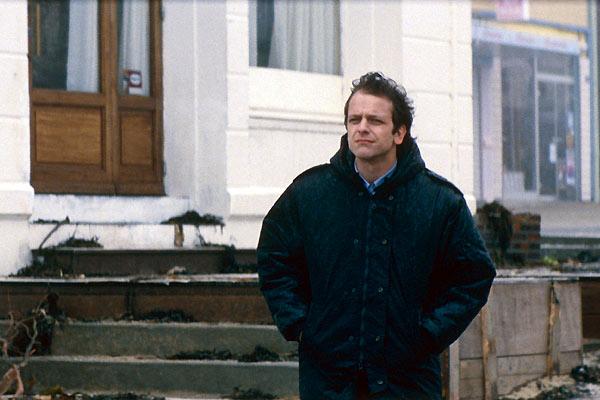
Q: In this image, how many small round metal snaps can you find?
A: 9